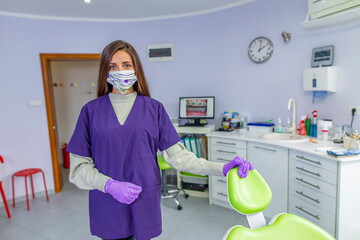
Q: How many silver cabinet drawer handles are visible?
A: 11